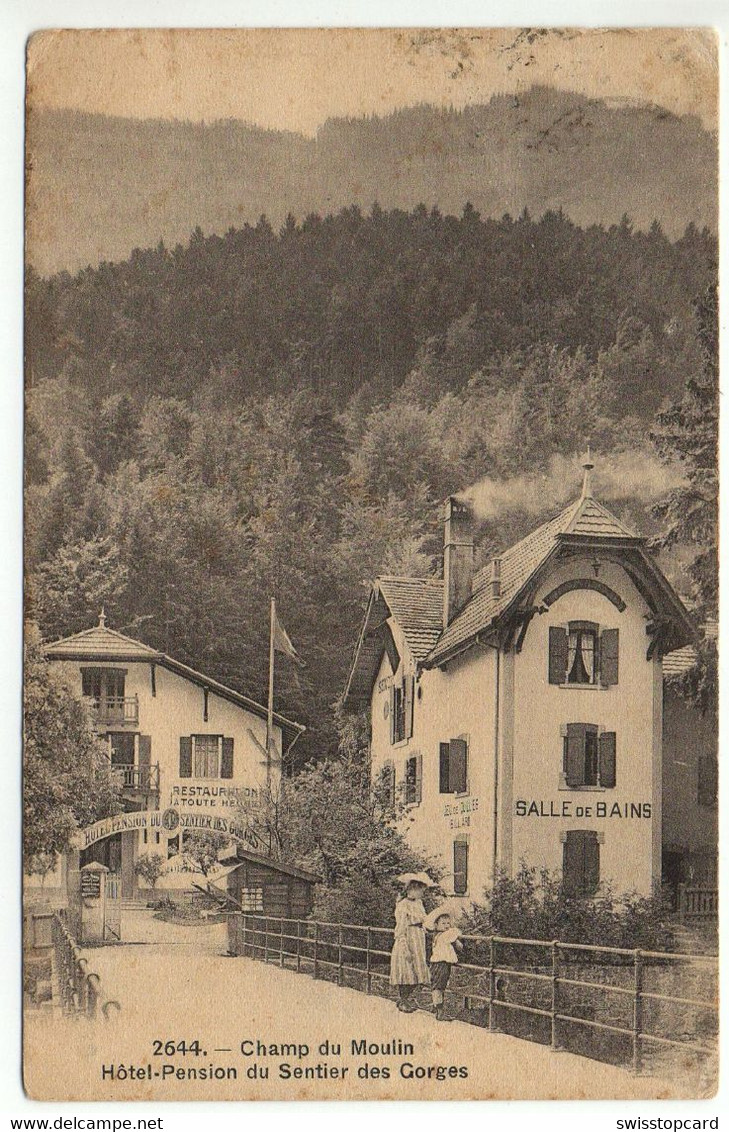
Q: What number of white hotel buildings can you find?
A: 2